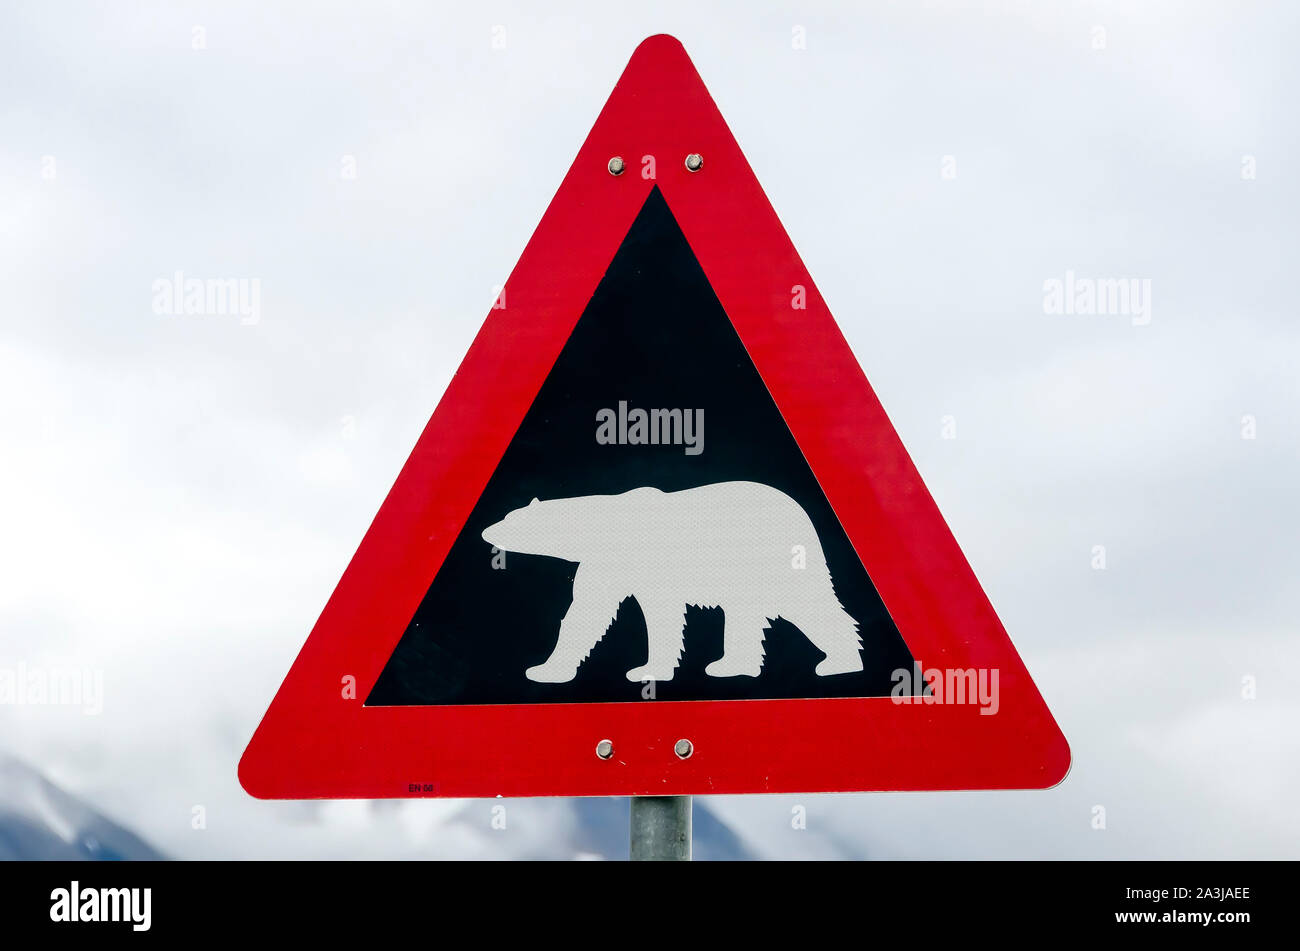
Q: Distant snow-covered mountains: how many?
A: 2